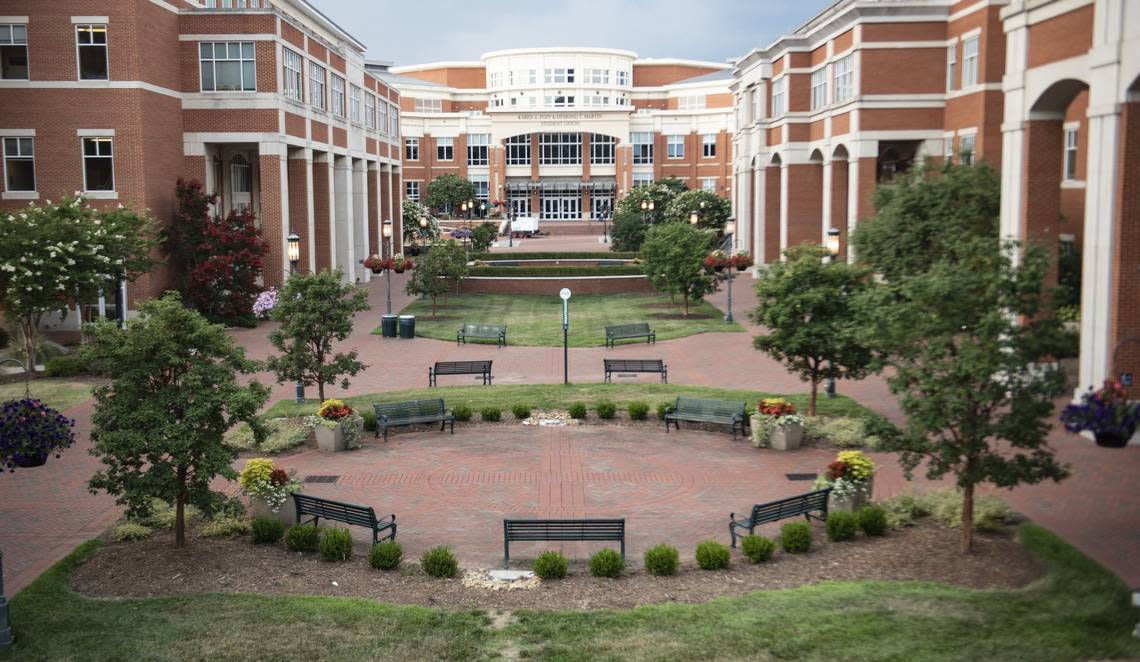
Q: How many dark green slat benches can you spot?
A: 9